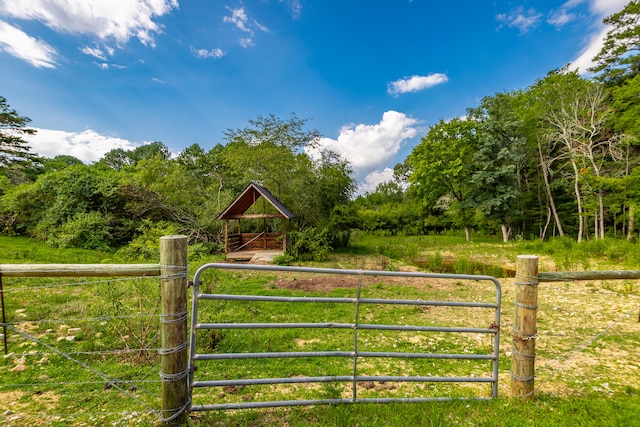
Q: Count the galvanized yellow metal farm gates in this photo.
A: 0